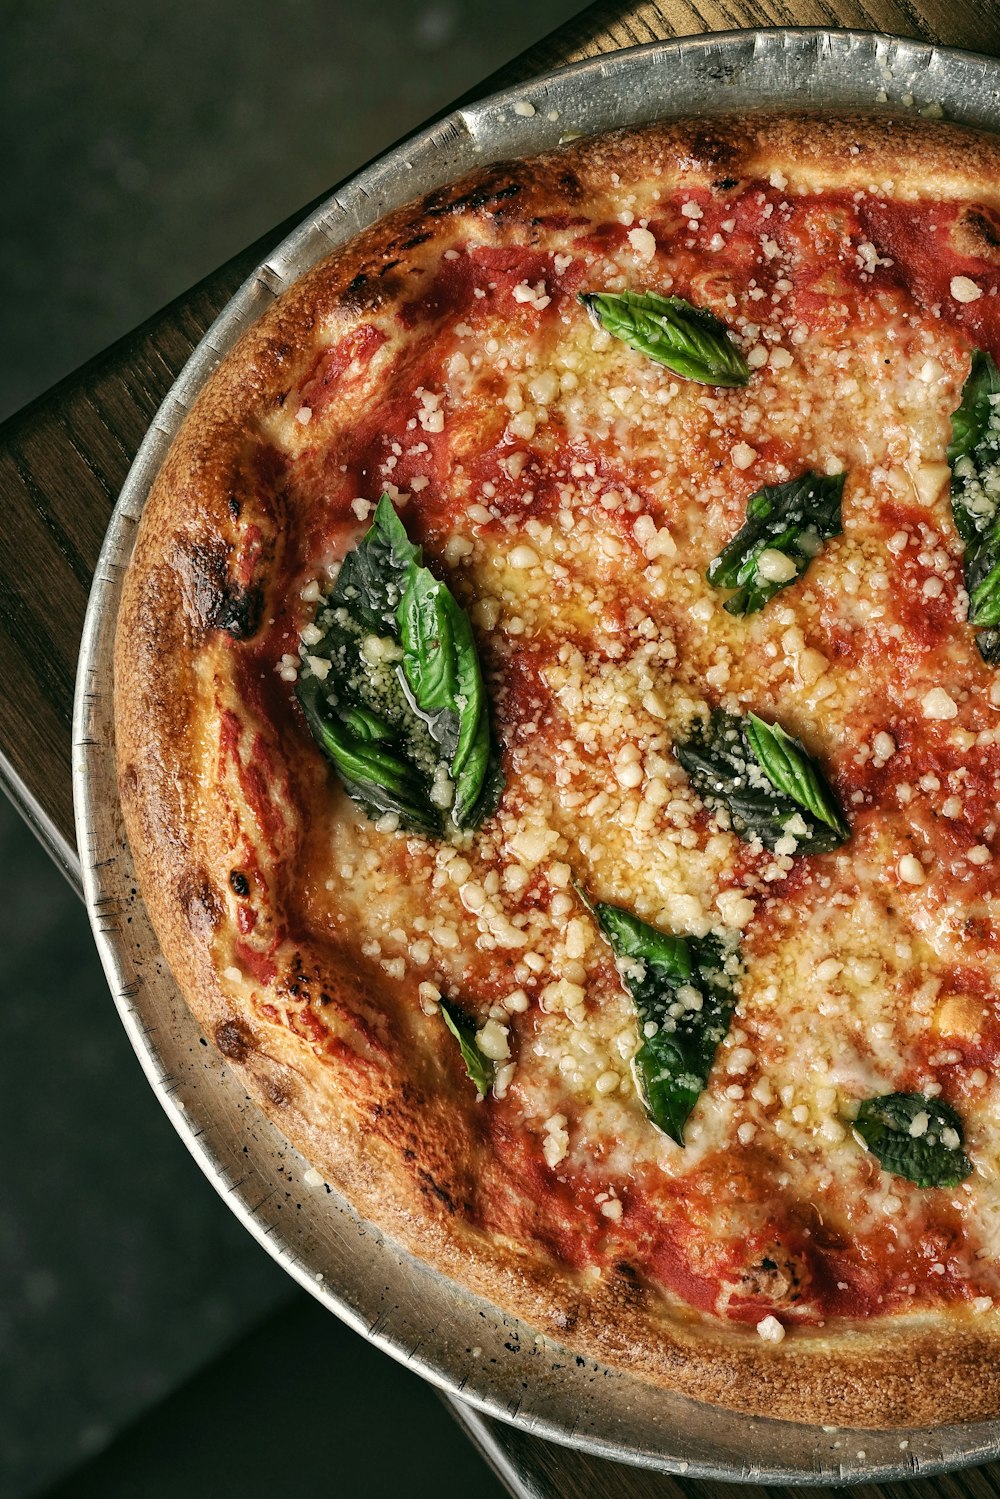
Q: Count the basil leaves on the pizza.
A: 8